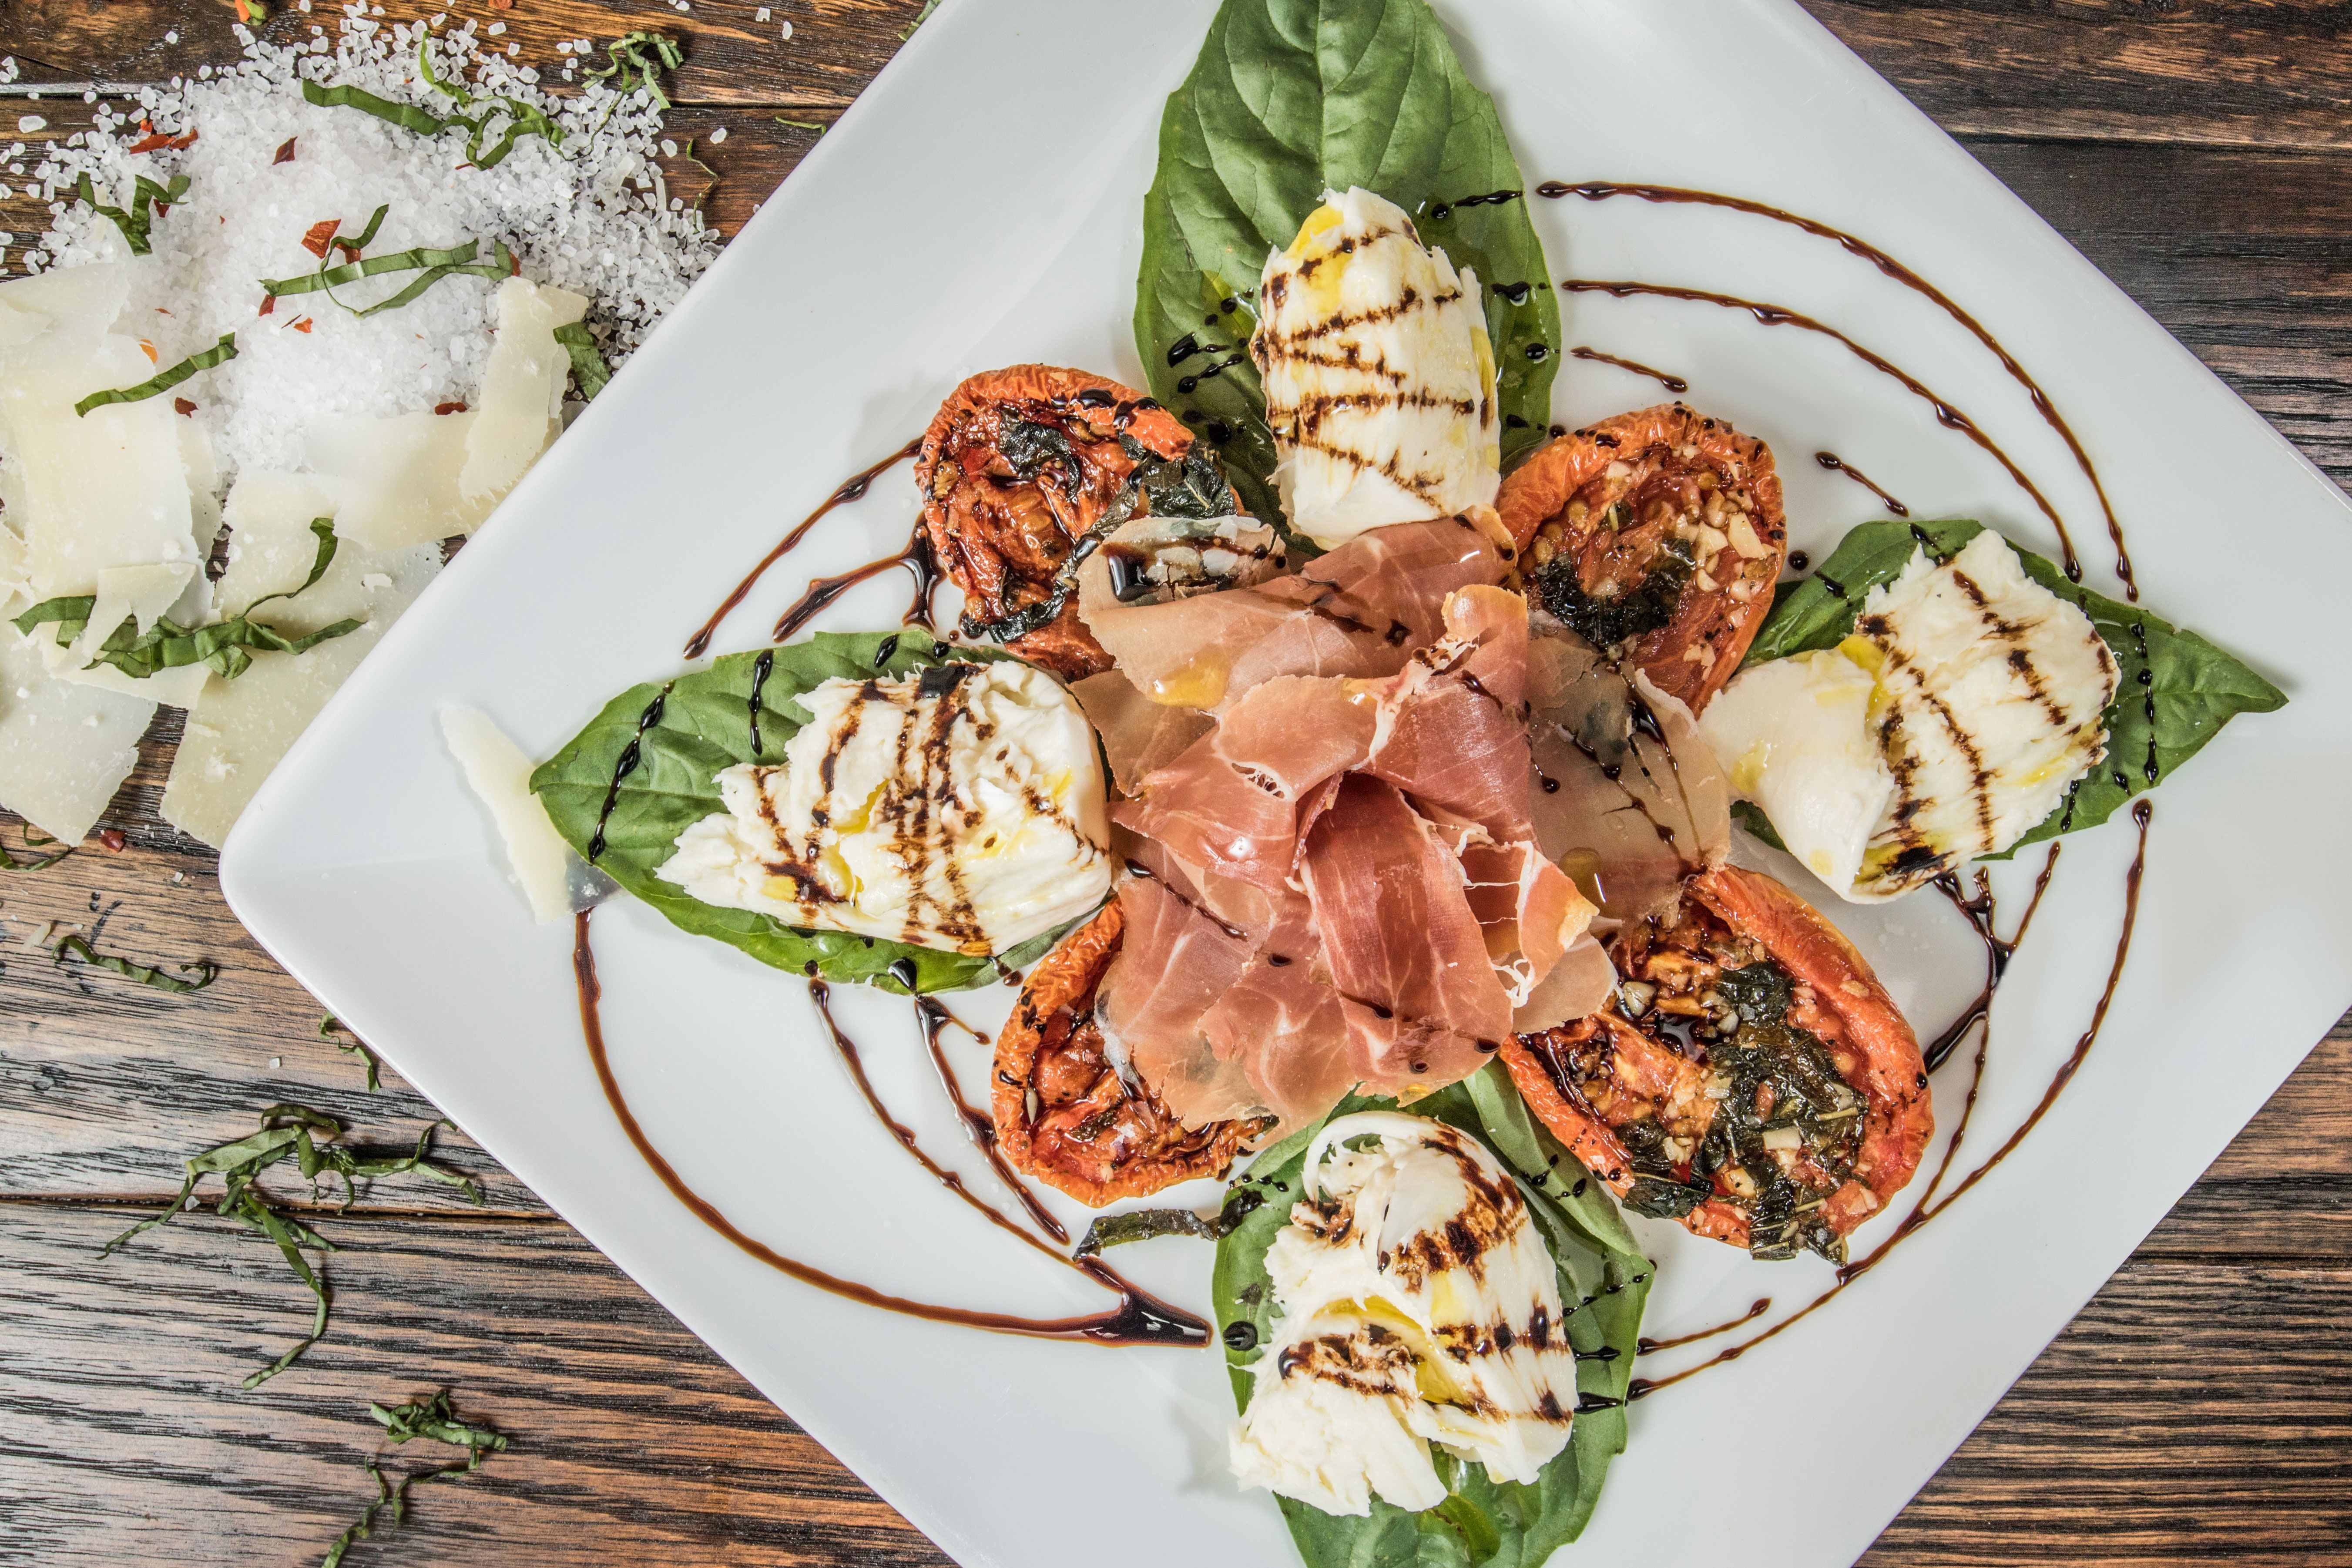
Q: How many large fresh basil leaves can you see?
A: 4